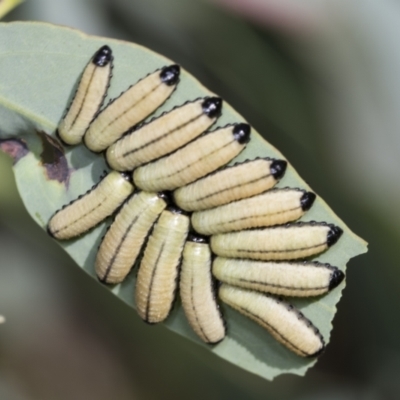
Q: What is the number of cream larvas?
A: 13